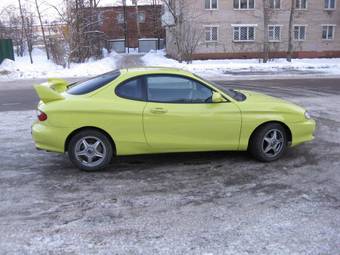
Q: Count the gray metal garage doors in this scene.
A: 2